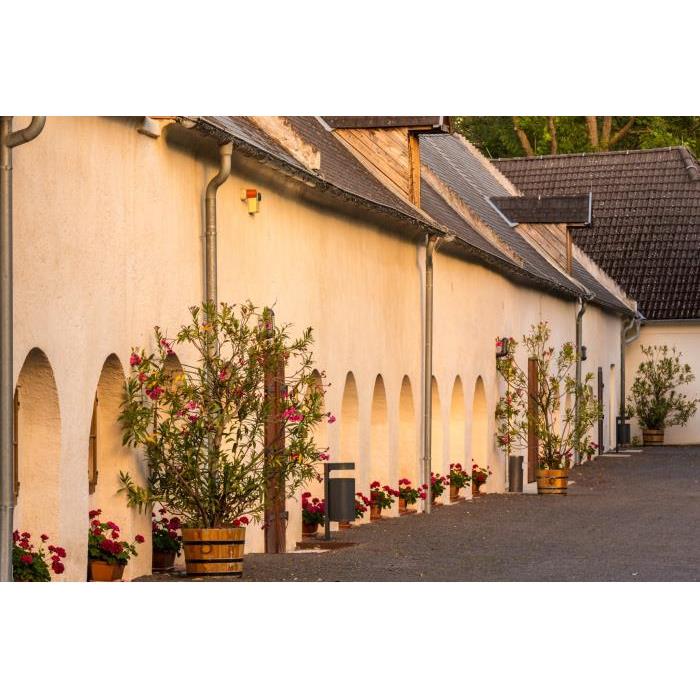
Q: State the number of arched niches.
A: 10